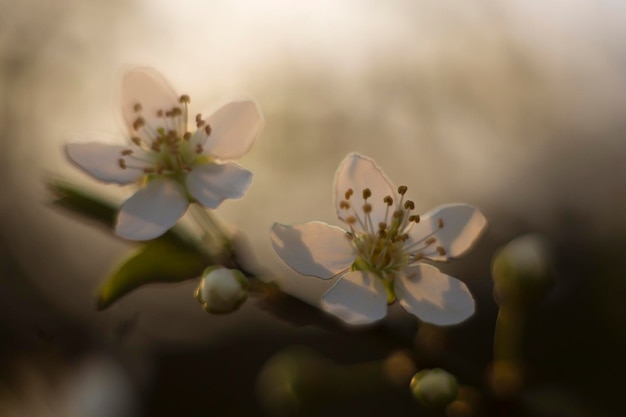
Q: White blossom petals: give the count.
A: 10